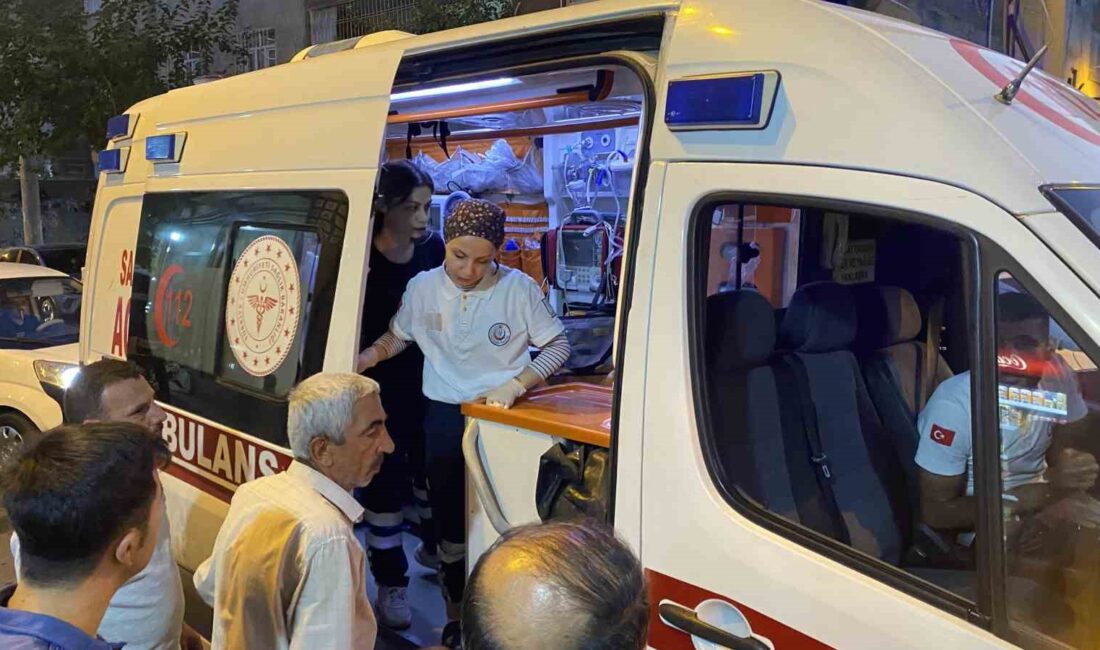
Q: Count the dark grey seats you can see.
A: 3